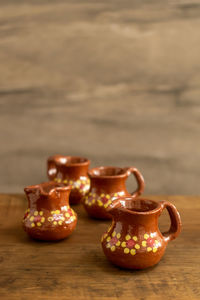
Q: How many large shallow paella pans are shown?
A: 0